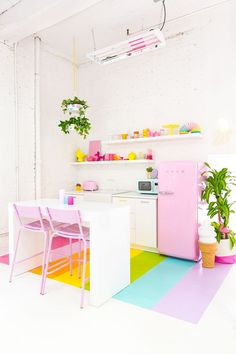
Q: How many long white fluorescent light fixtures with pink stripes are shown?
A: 1